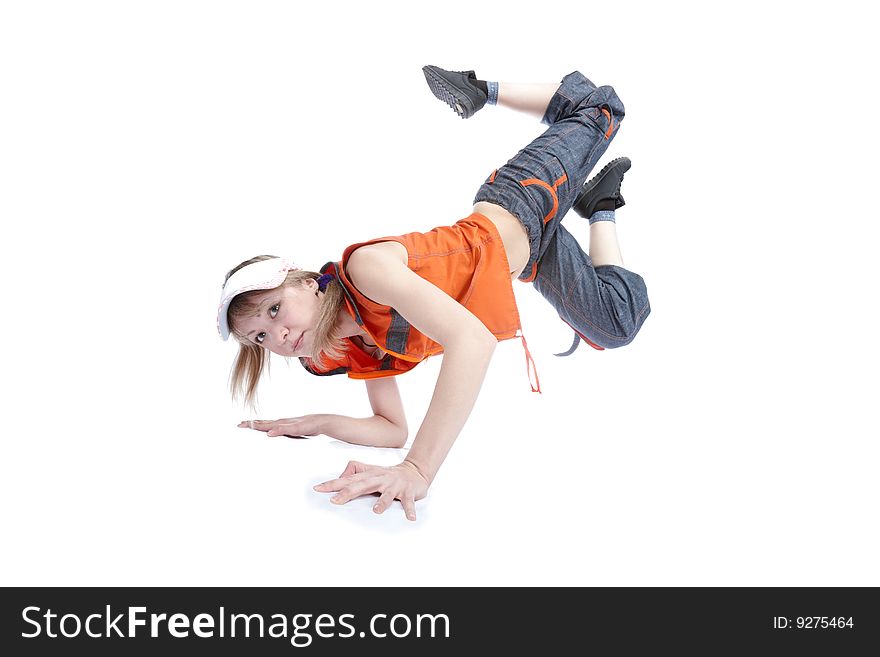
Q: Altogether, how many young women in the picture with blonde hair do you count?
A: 1